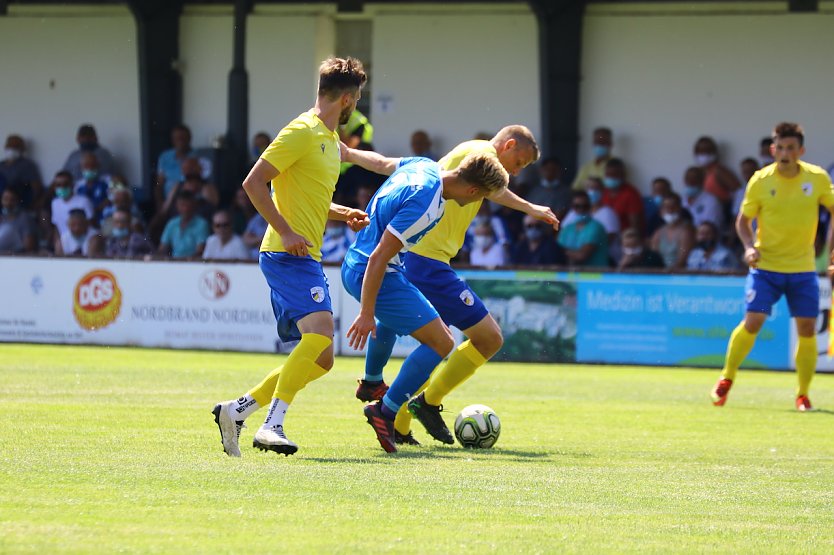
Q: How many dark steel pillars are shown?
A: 3